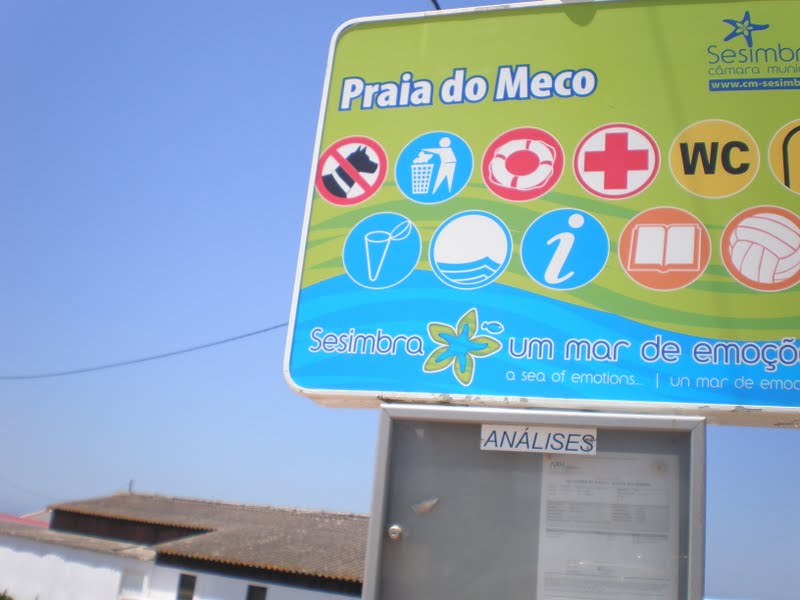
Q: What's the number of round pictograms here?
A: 11